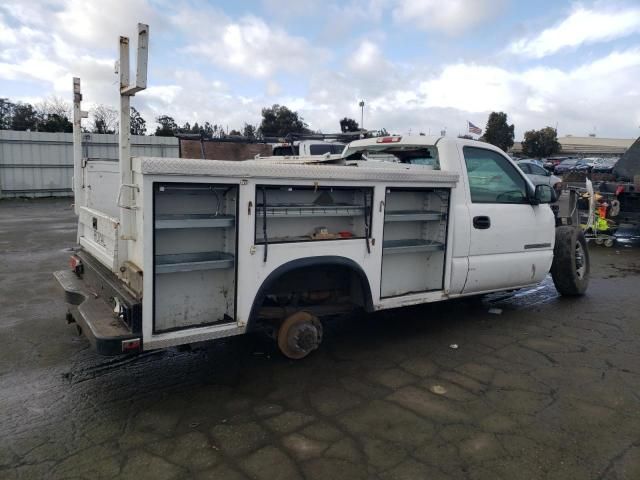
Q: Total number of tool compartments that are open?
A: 3